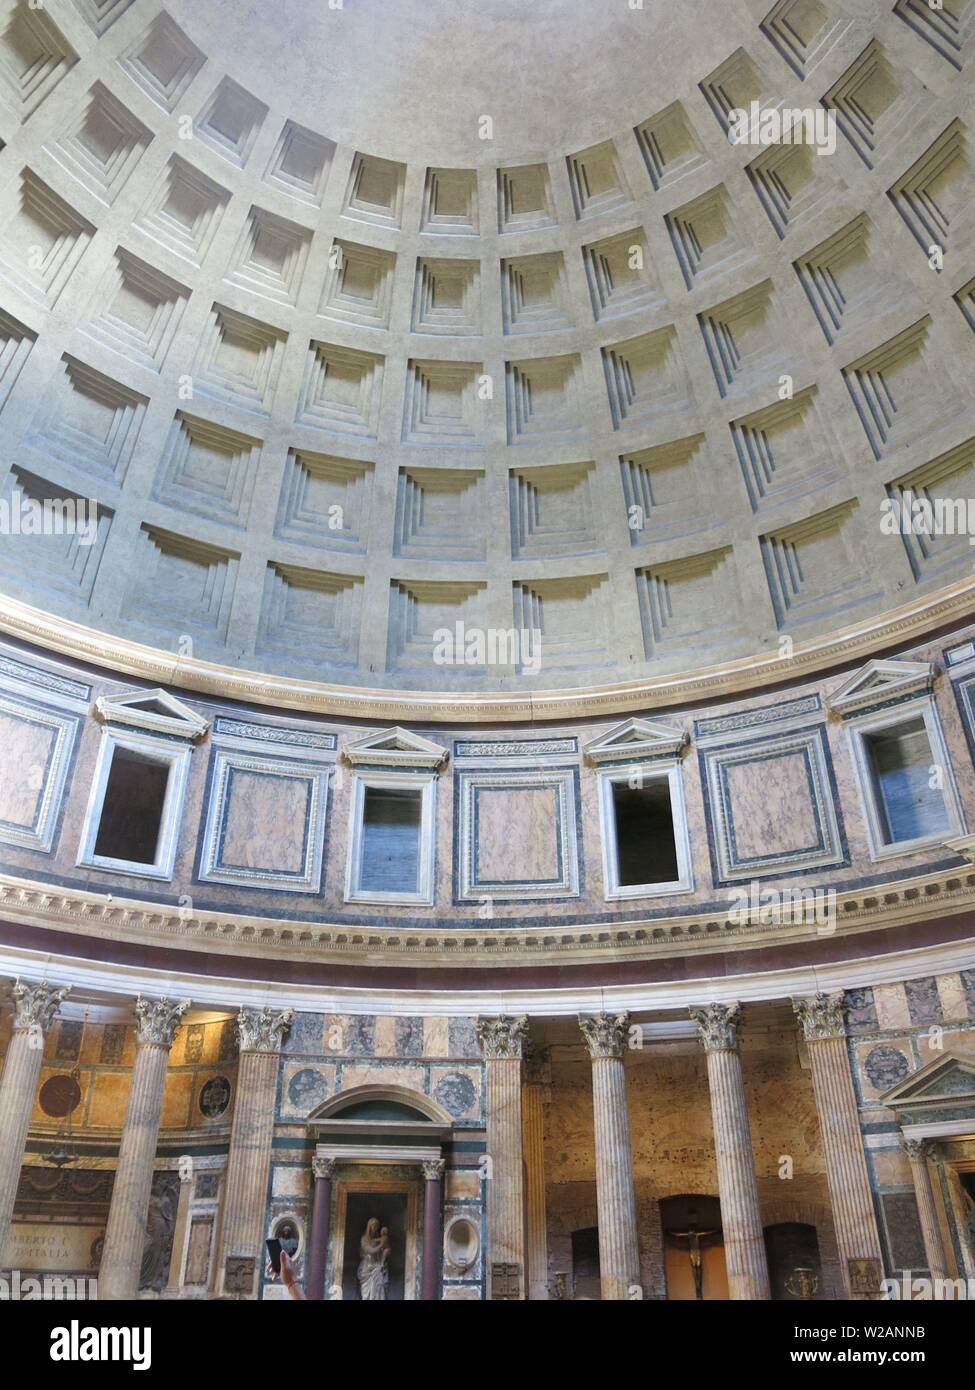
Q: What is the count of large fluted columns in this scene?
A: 7